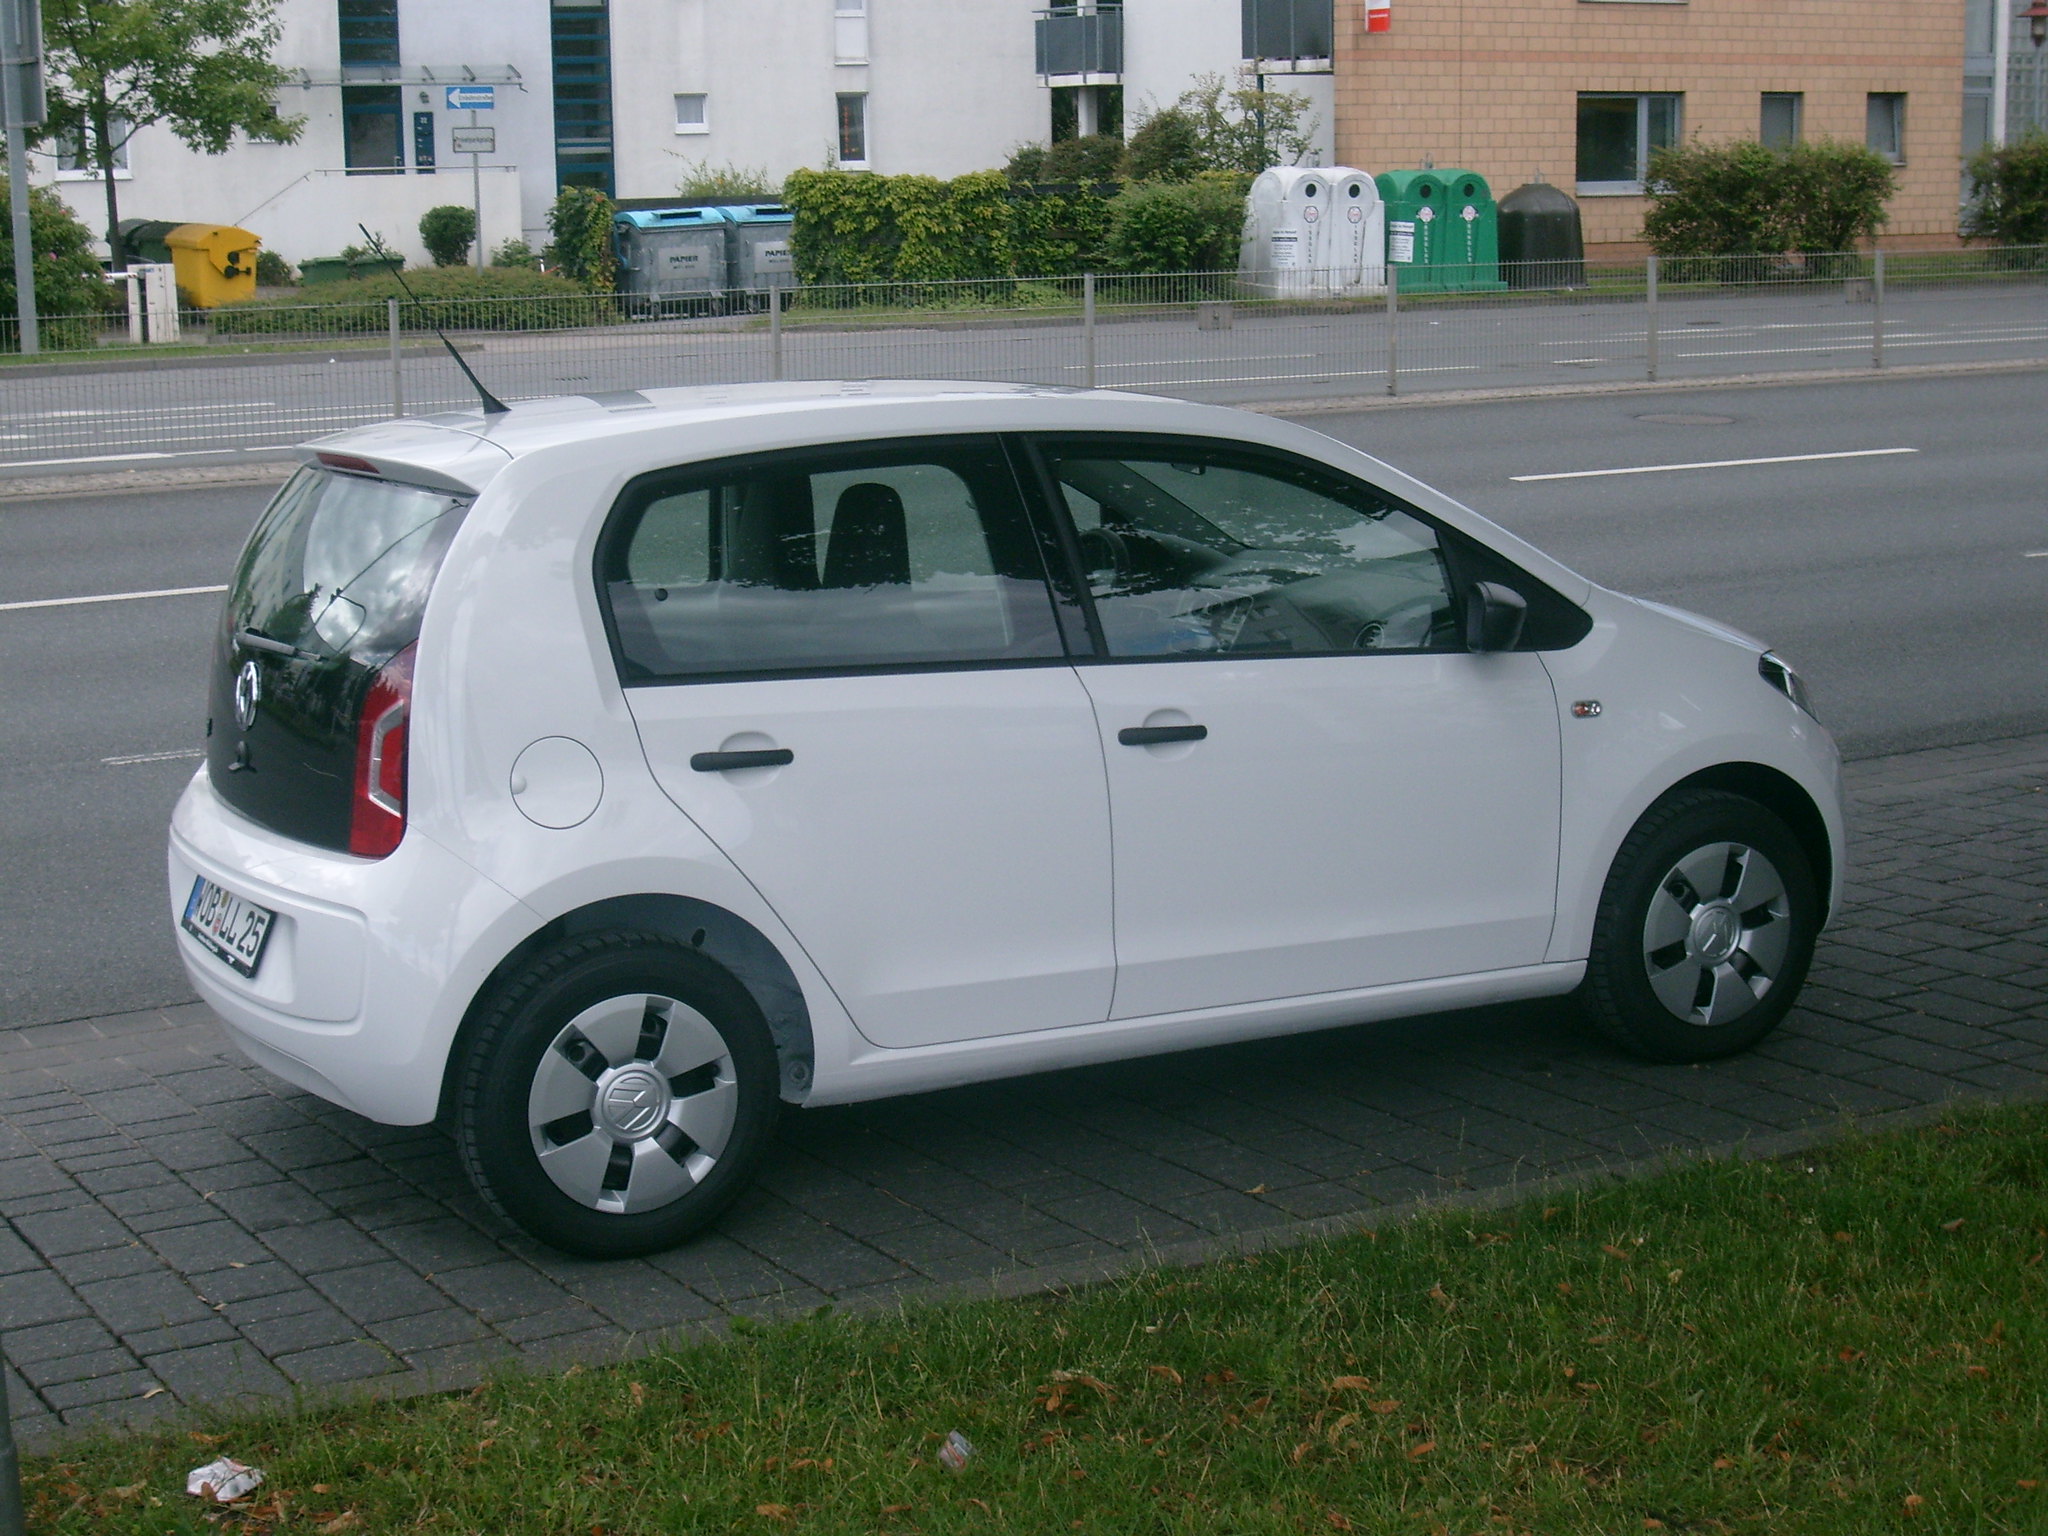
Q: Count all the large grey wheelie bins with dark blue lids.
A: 2